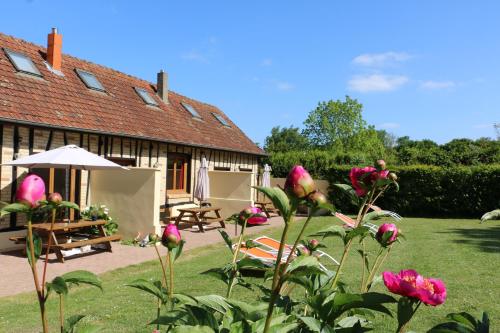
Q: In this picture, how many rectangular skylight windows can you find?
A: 5